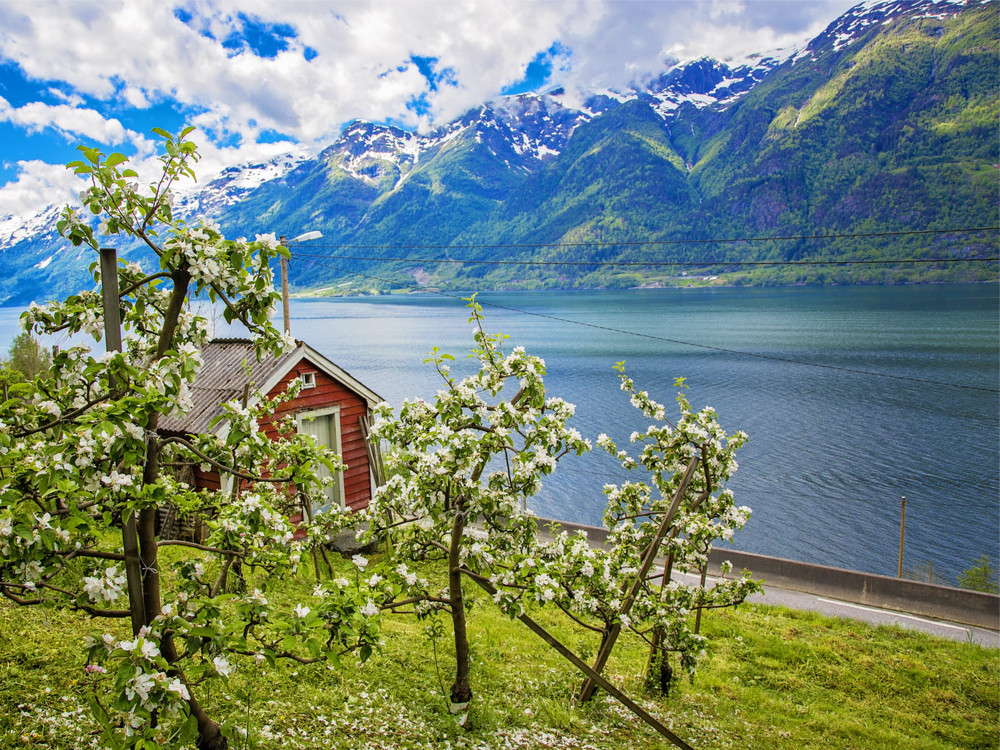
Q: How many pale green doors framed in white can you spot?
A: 1